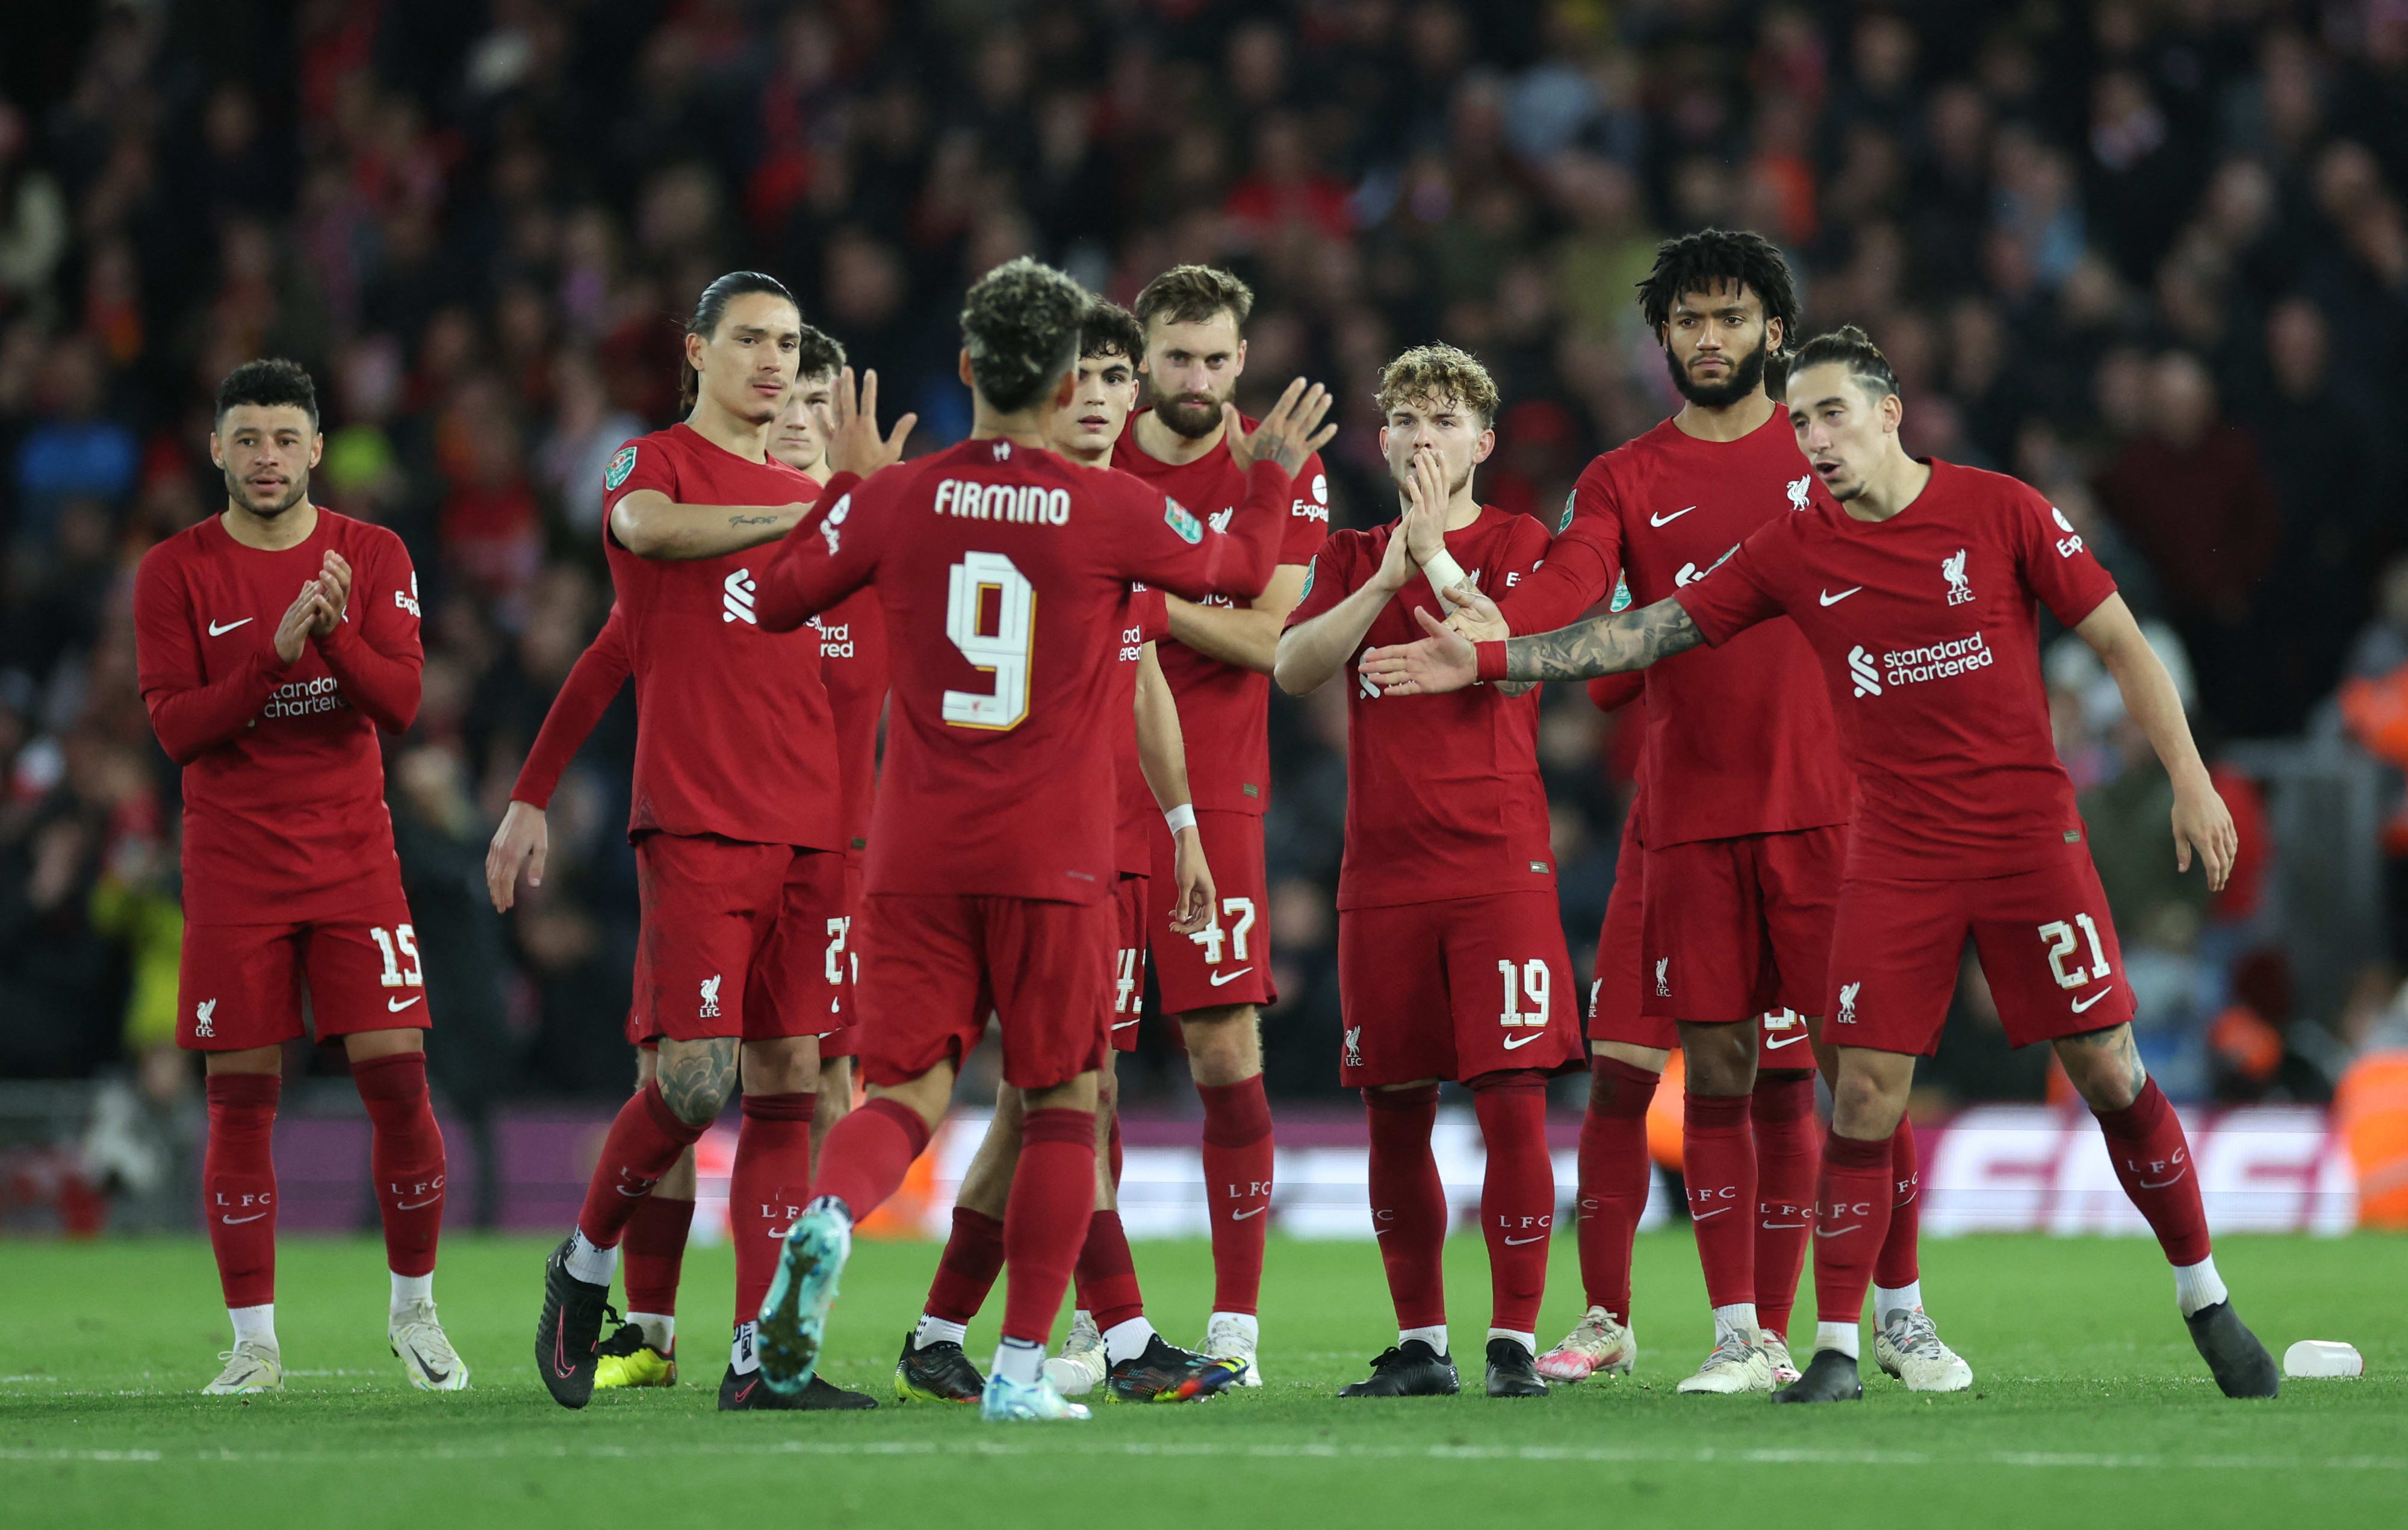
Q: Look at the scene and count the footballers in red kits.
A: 10